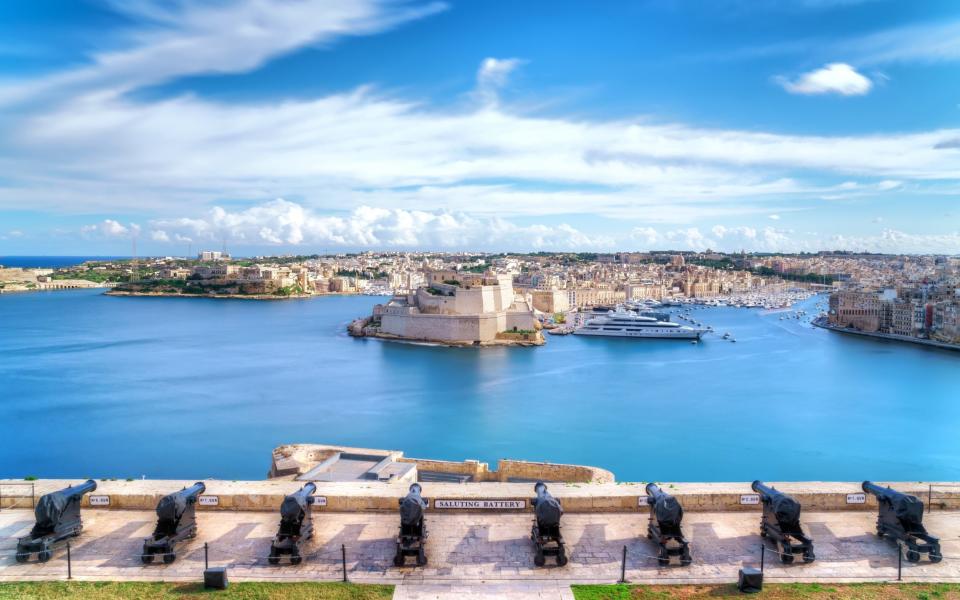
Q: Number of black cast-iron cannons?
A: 8